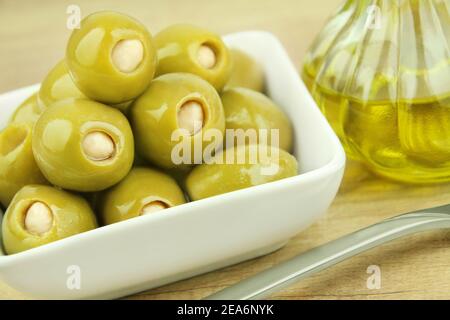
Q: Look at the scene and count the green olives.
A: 12